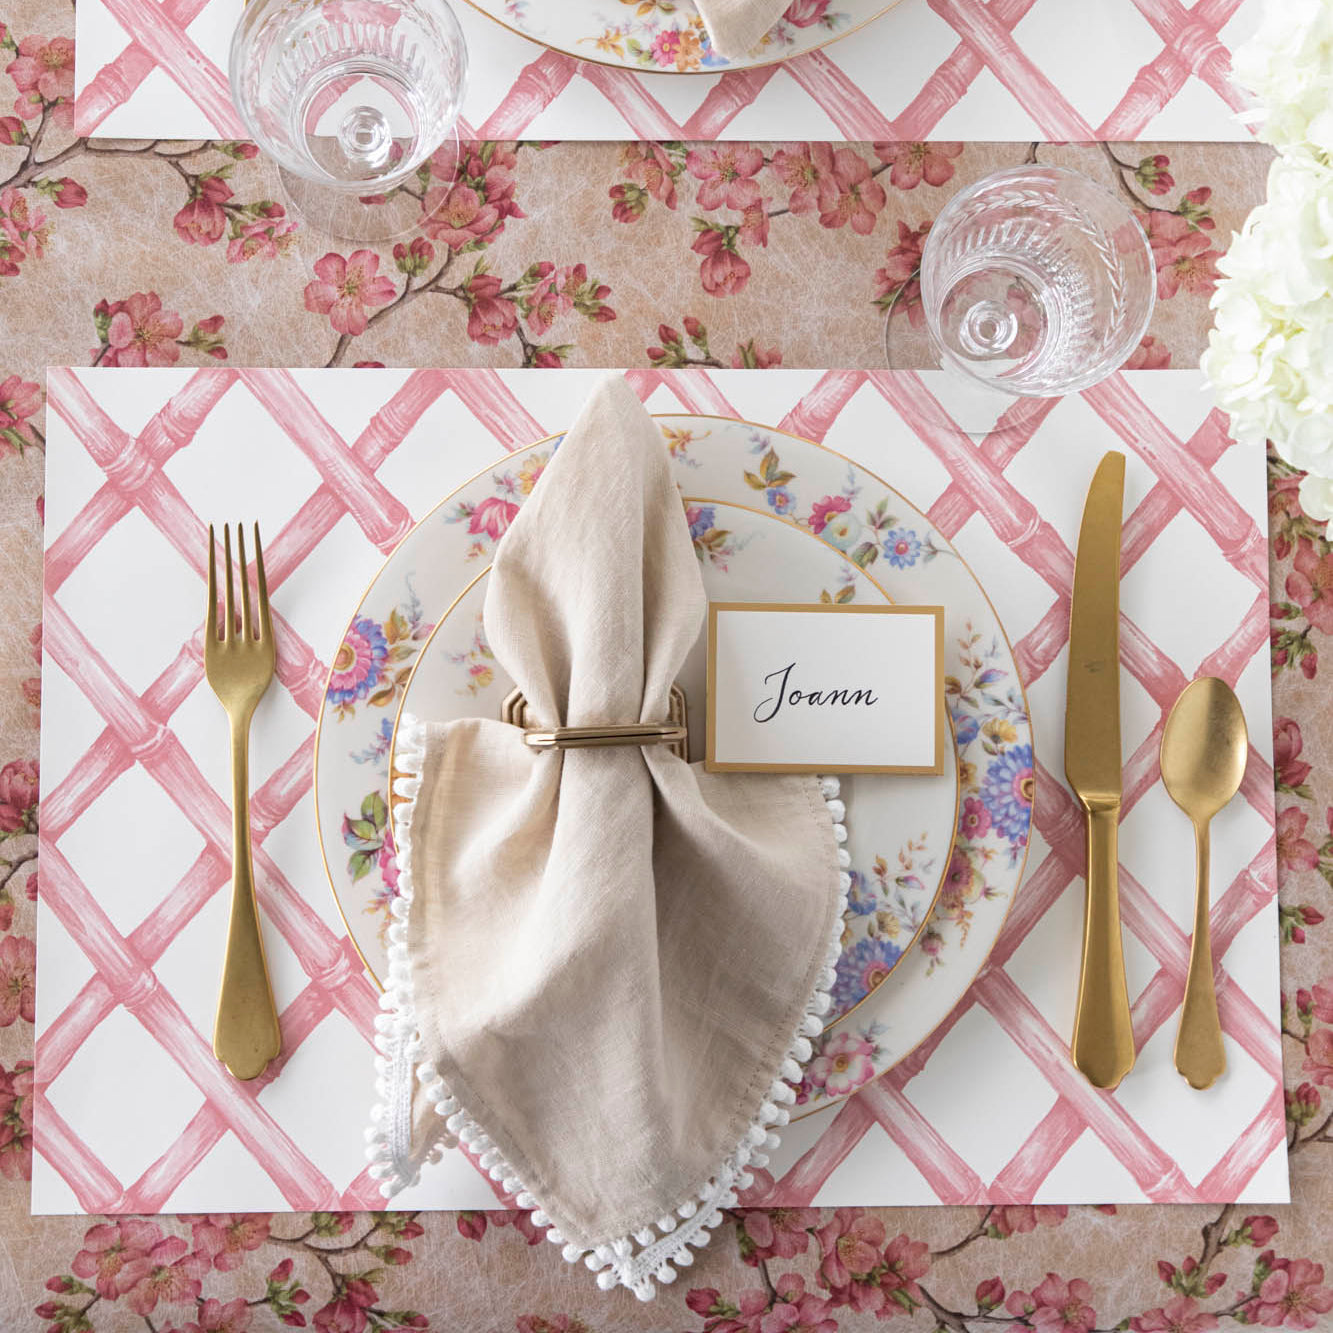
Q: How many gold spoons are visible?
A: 1